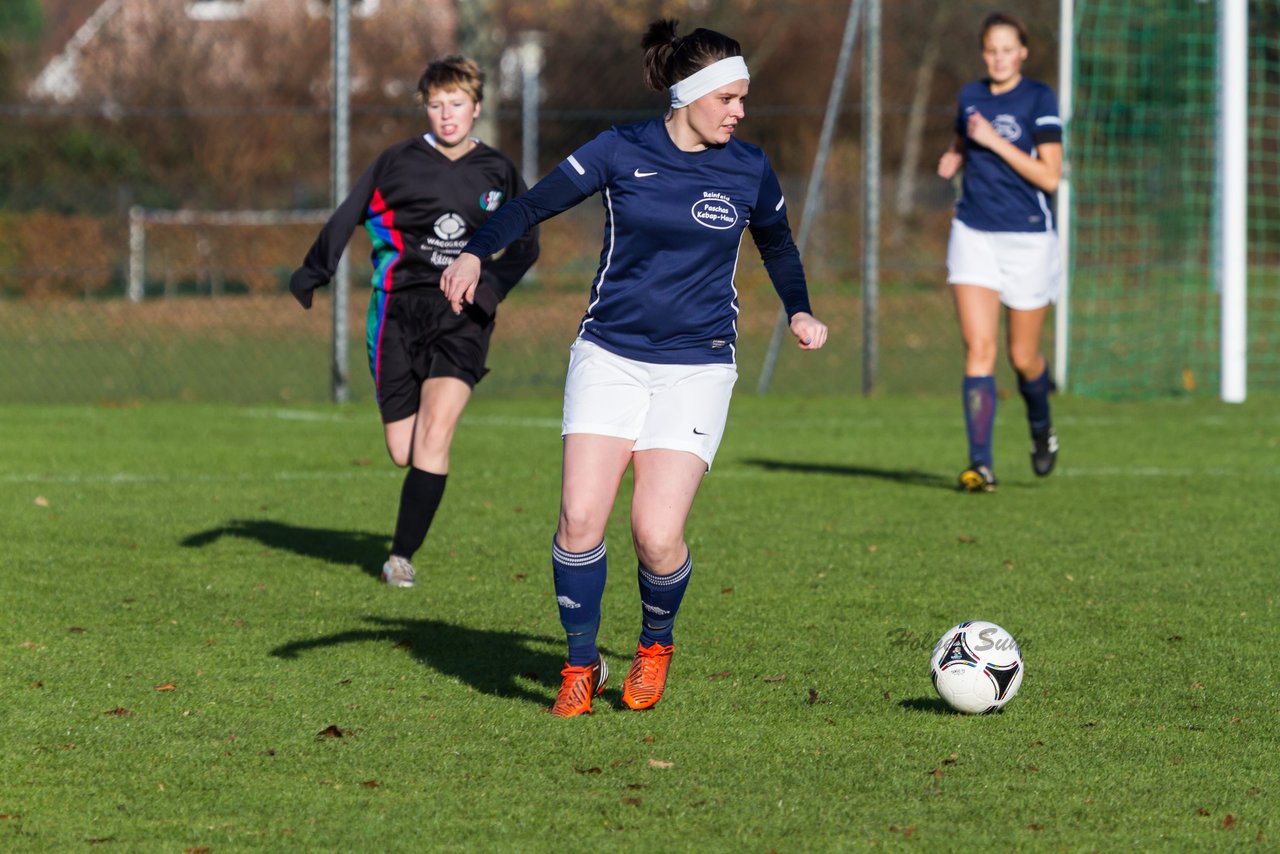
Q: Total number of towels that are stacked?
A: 0